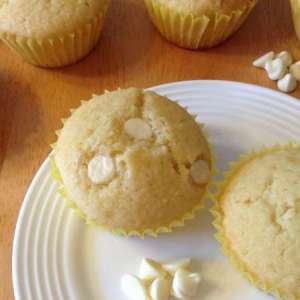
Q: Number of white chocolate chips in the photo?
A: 13